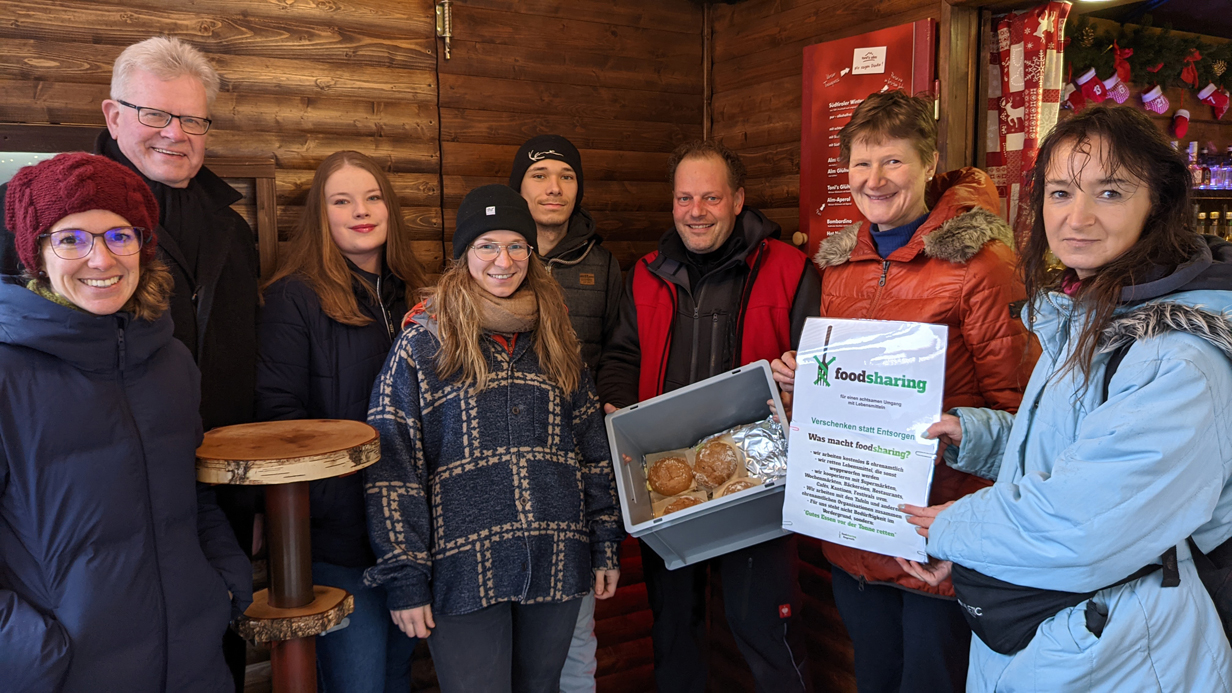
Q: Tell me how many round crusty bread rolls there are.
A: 4